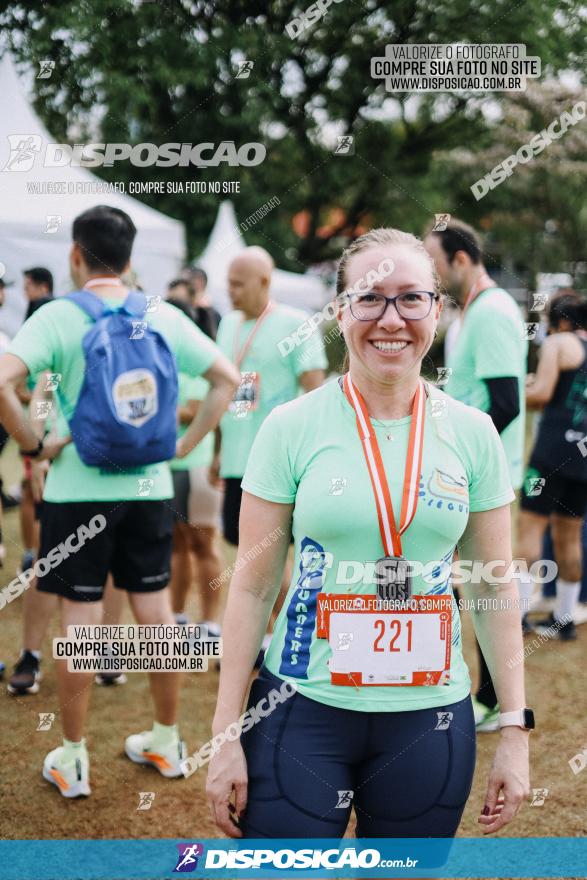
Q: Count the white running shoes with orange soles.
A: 2